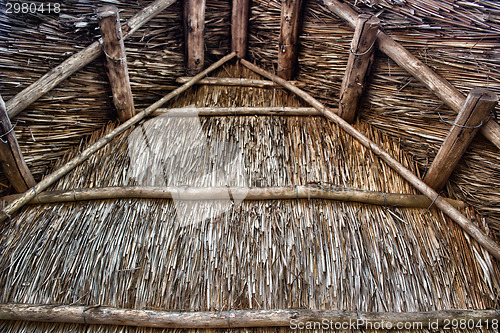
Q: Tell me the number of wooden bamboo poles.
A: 15